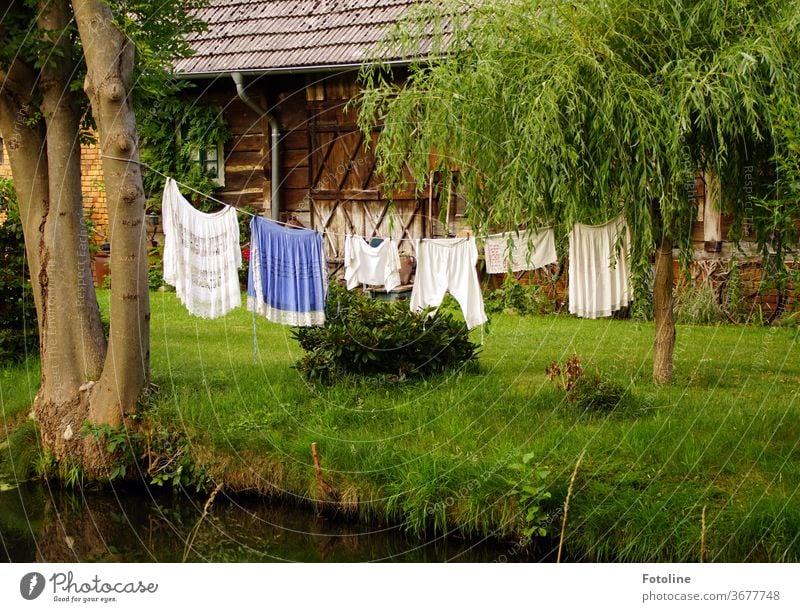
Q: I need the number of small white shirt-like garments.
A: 1